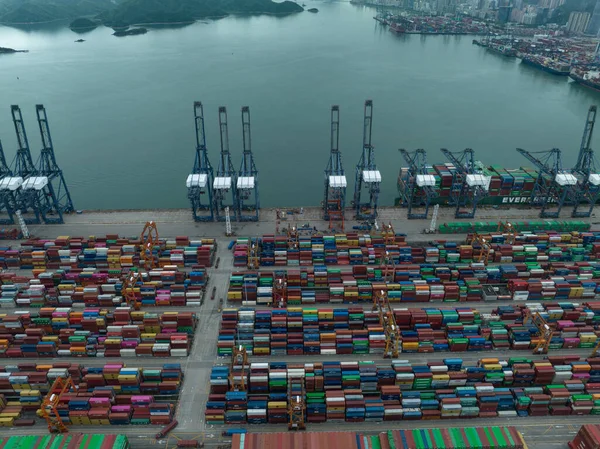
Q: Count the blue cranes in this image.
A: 12